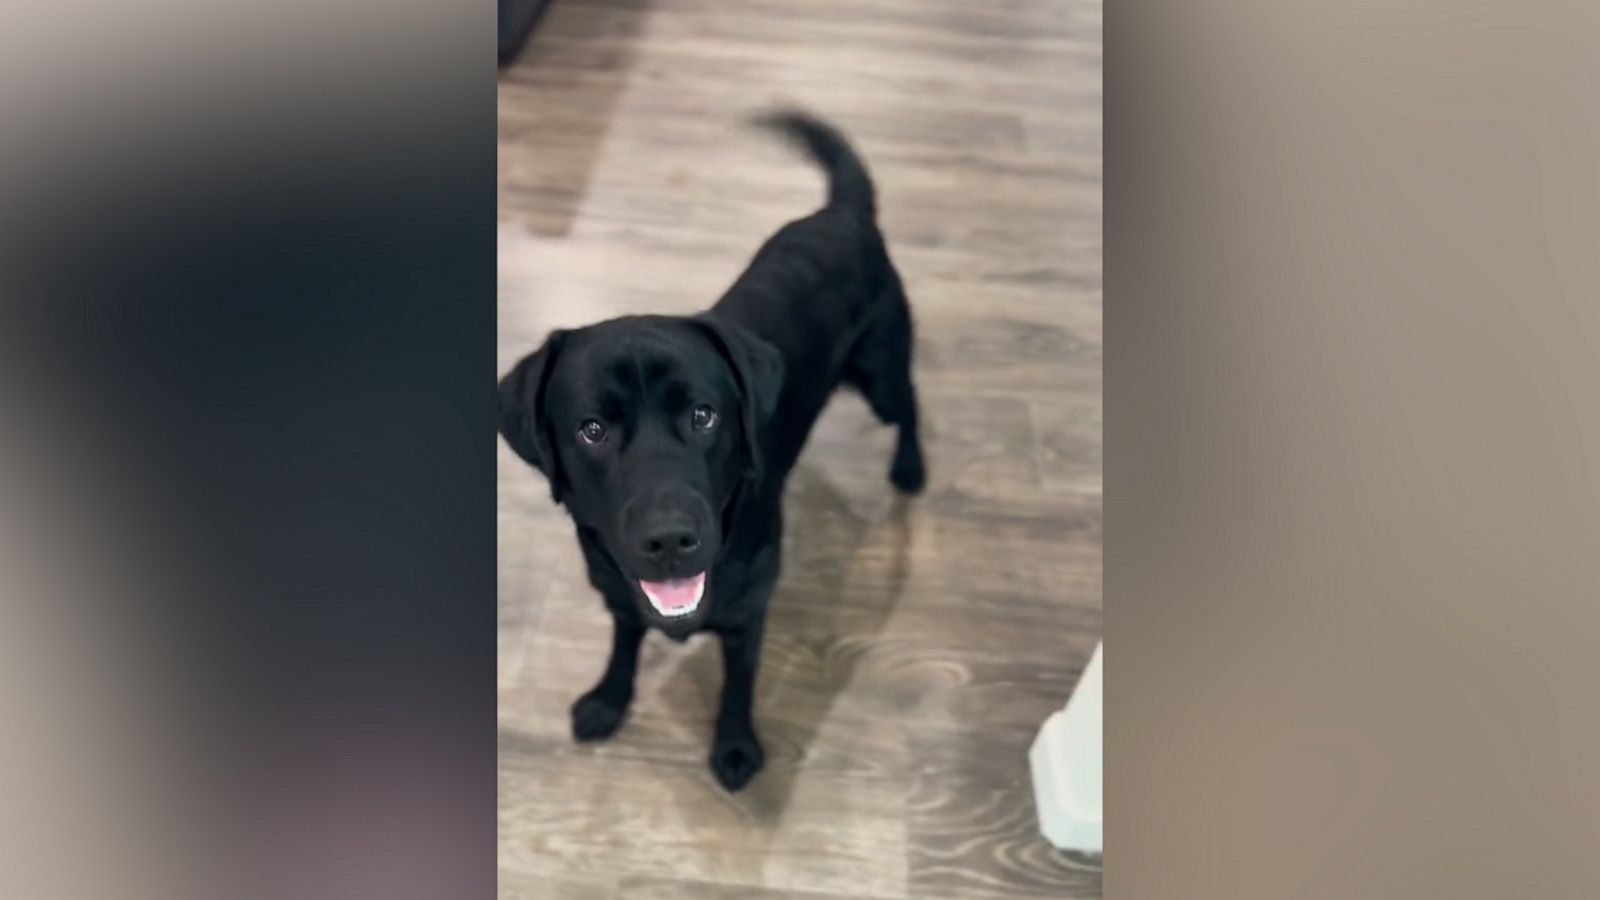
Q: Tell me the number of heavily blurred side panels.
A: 2